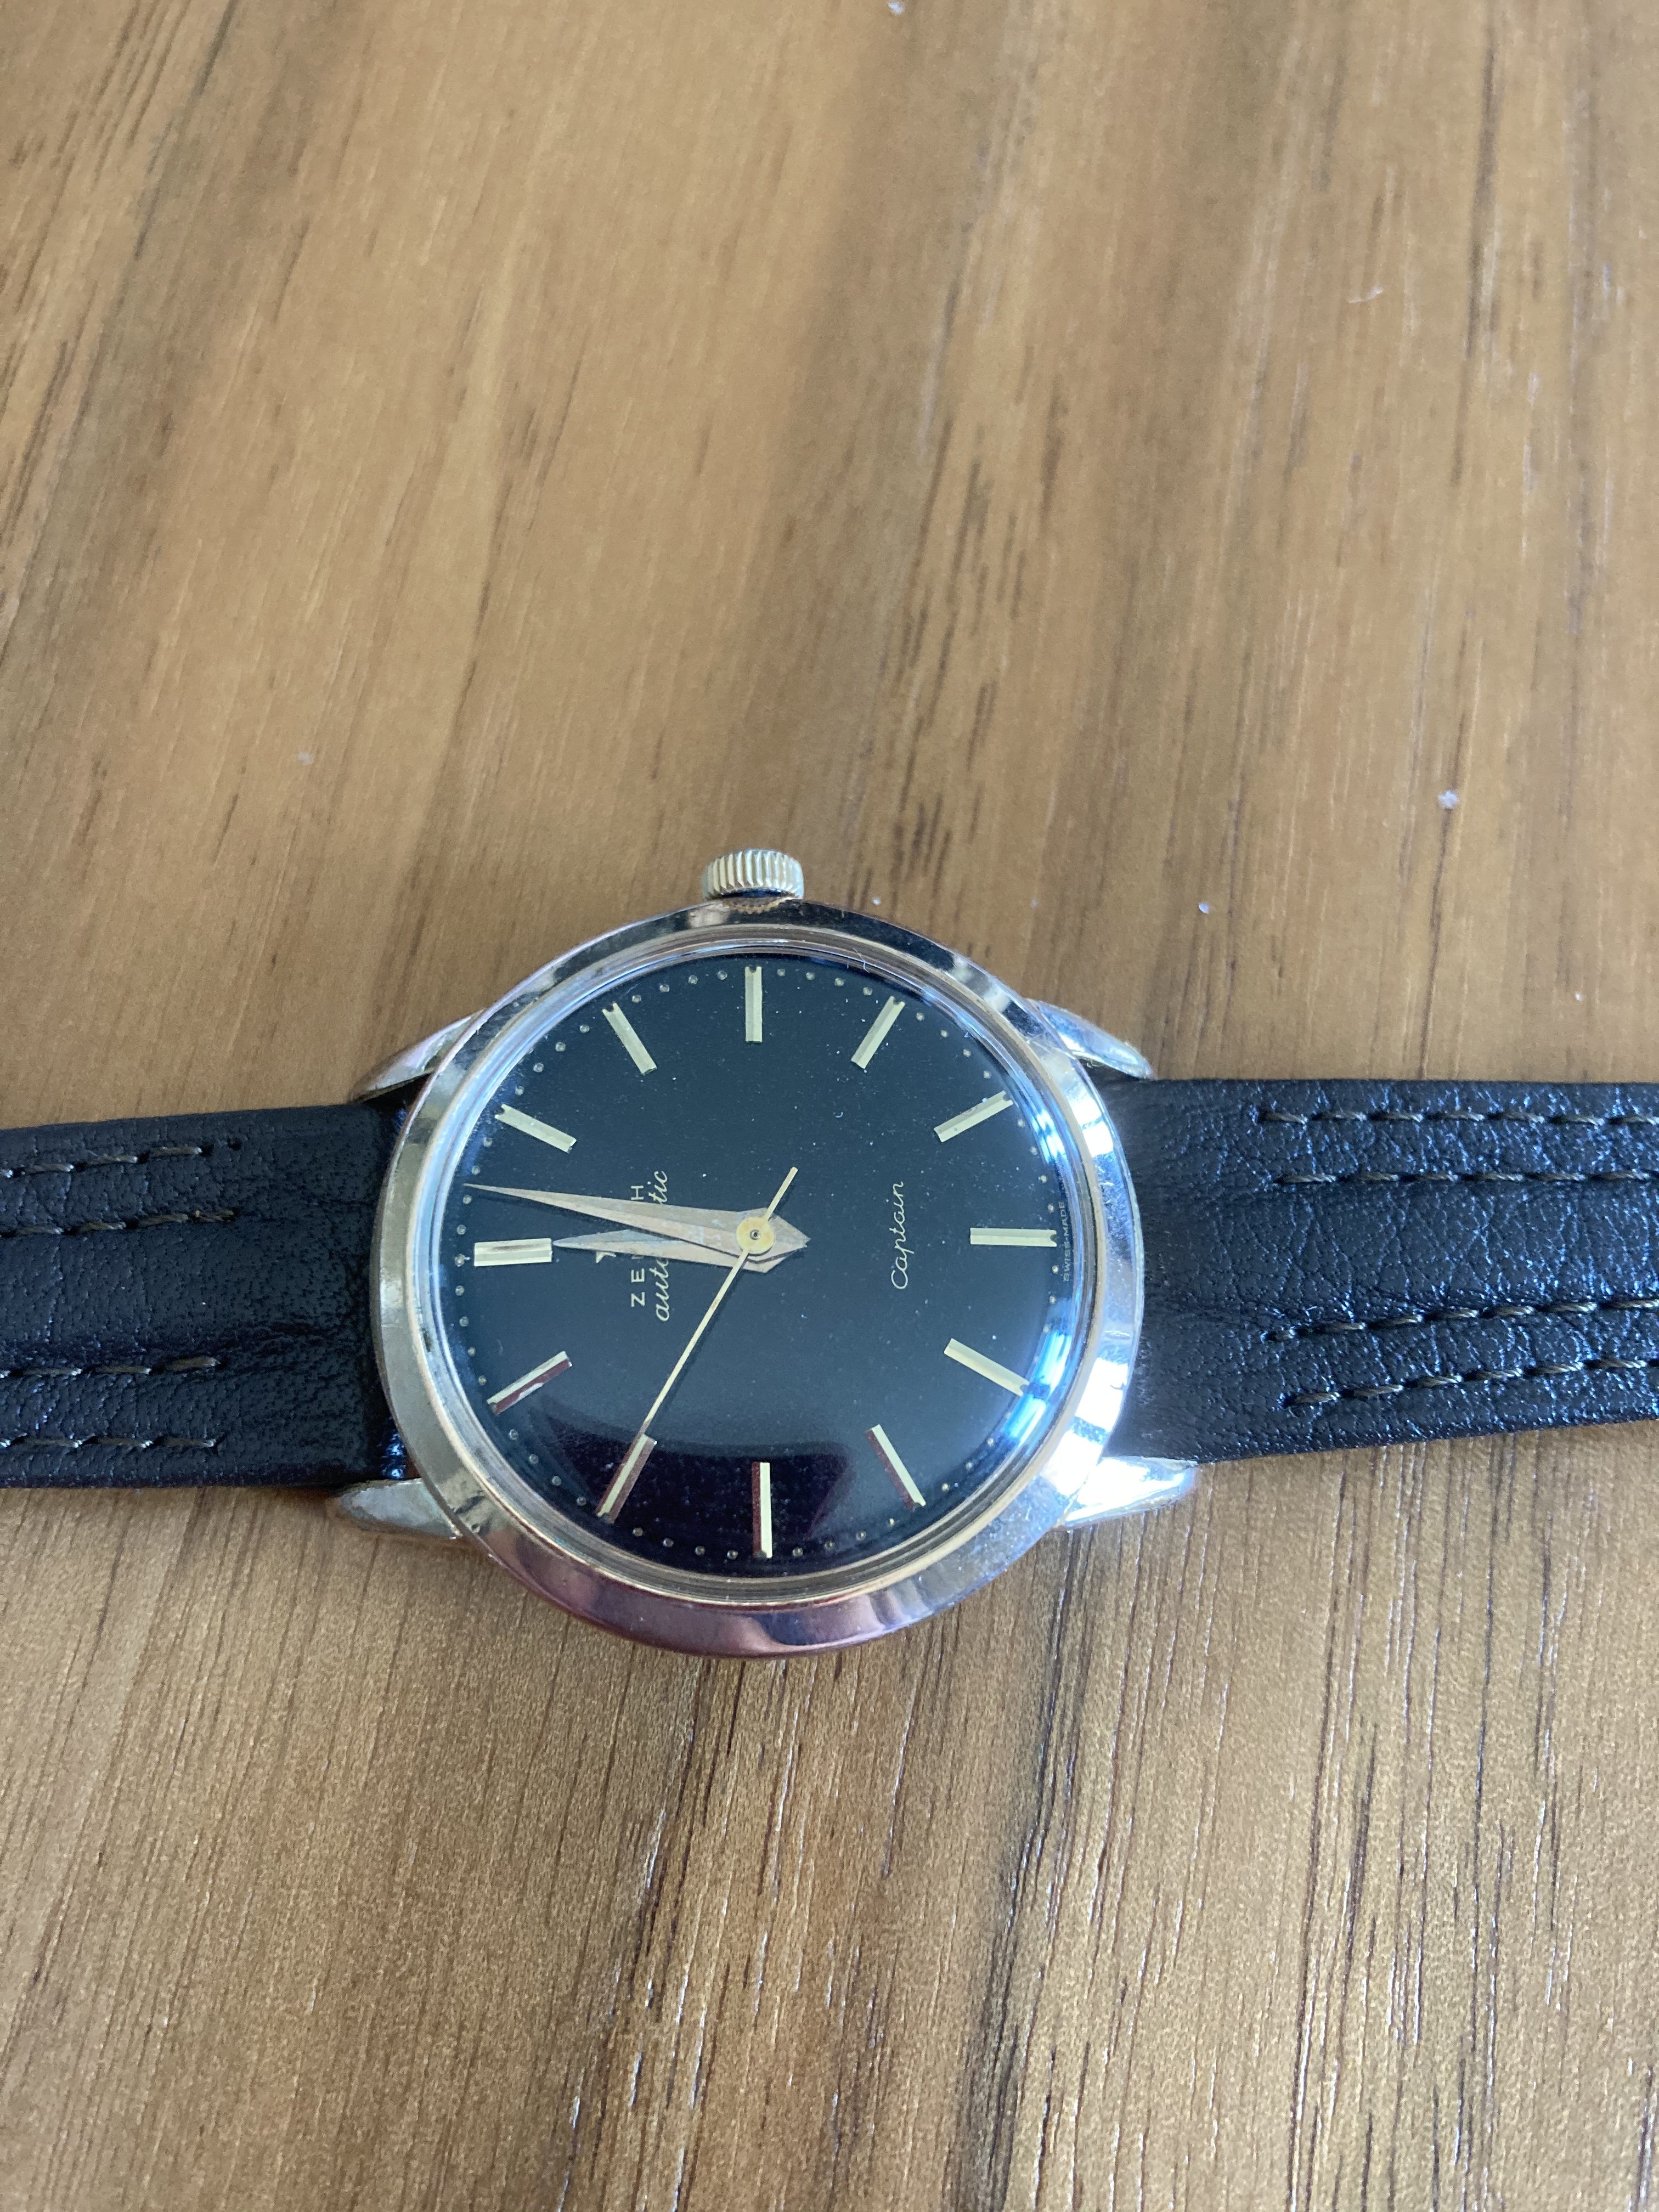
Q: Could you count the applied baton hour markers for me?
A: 12